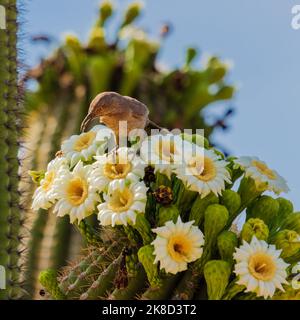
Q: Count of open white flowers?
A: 10